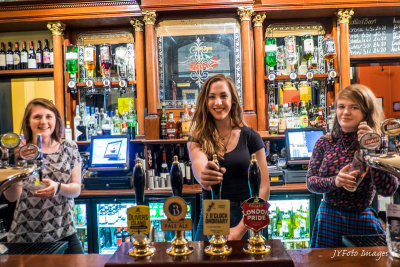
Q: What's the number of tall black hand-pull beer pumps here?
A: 4